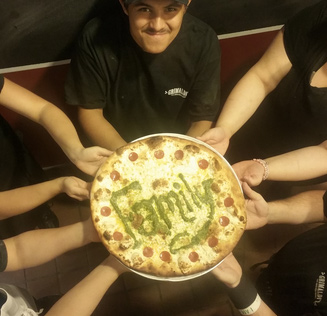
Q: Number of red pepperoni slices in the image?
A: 13